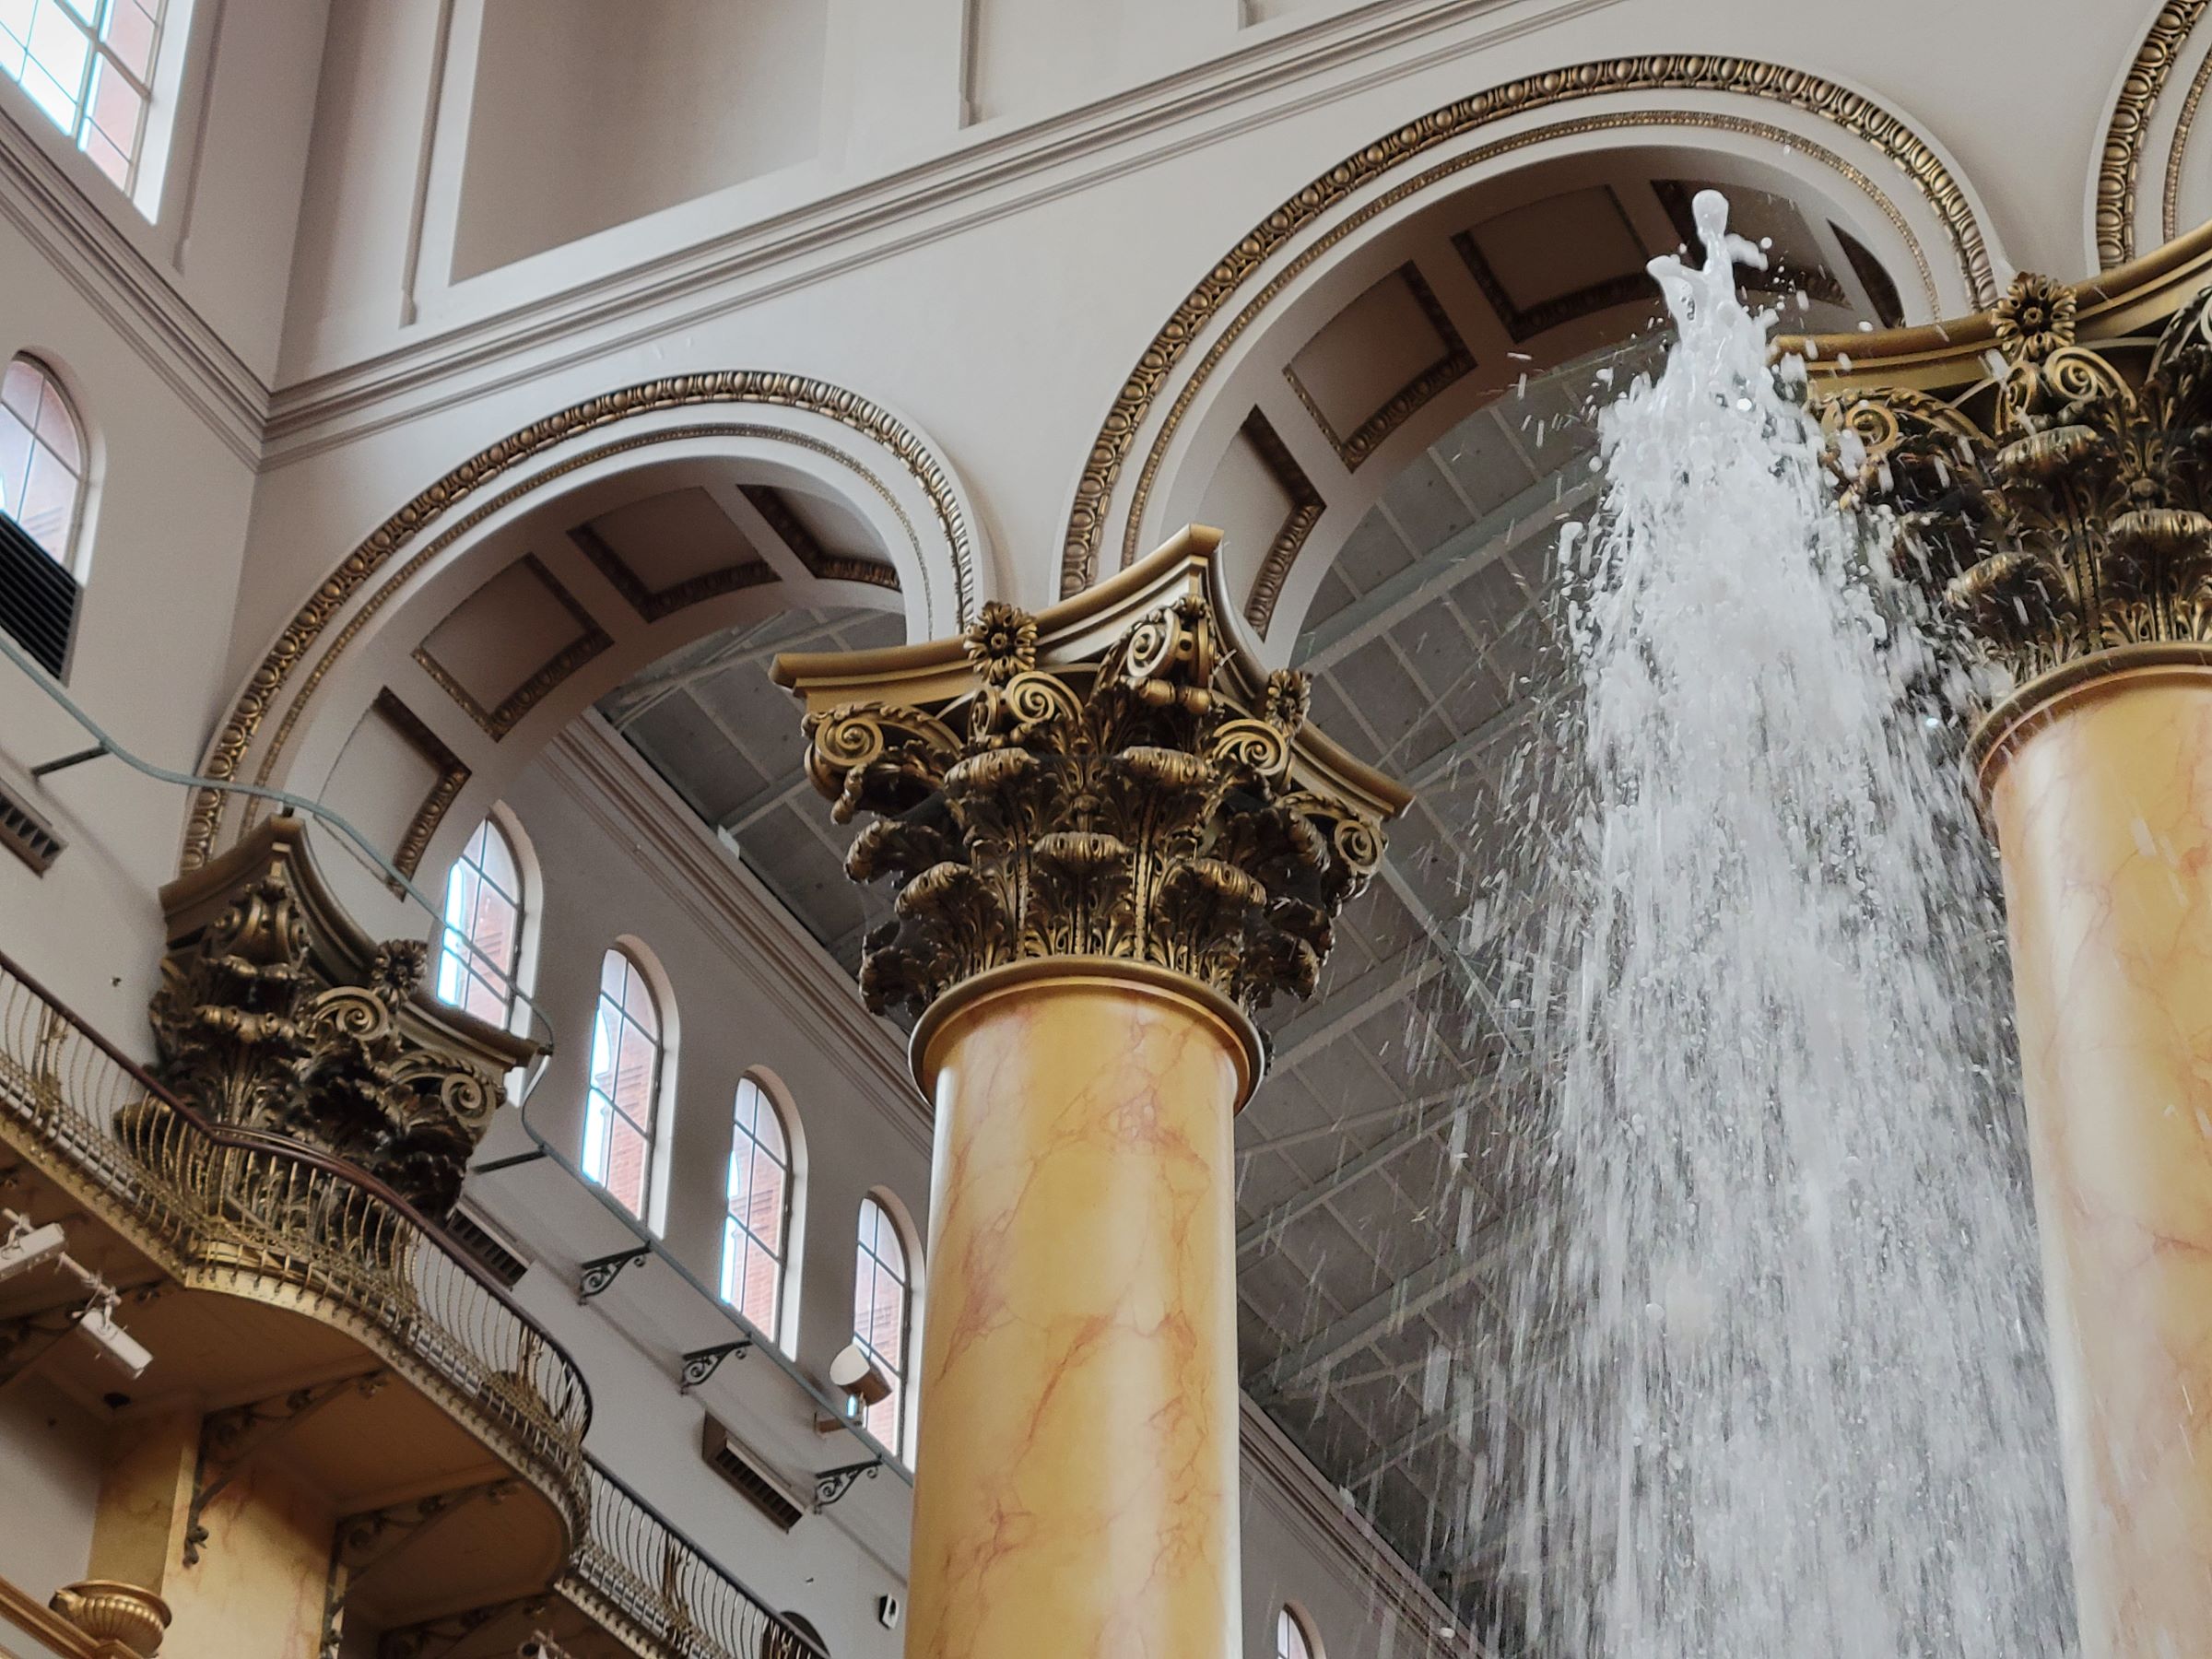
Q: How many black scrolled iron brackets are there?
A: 3